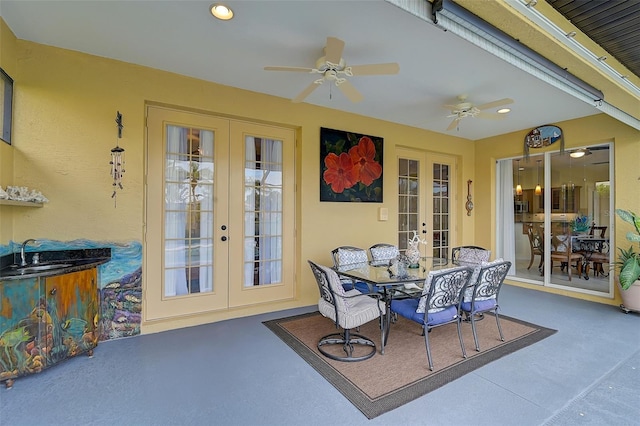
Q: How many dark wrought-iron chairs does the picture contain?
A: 6